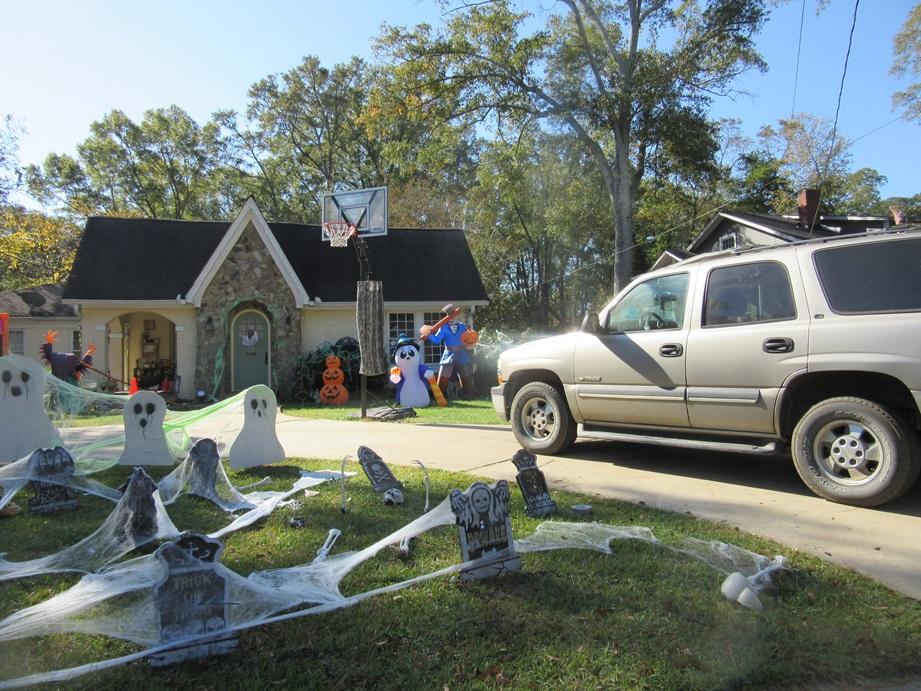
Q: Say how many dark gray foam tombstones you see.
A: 7